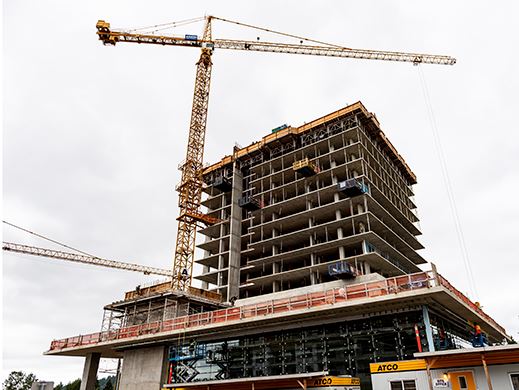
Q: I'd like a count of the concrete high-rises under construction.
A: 1